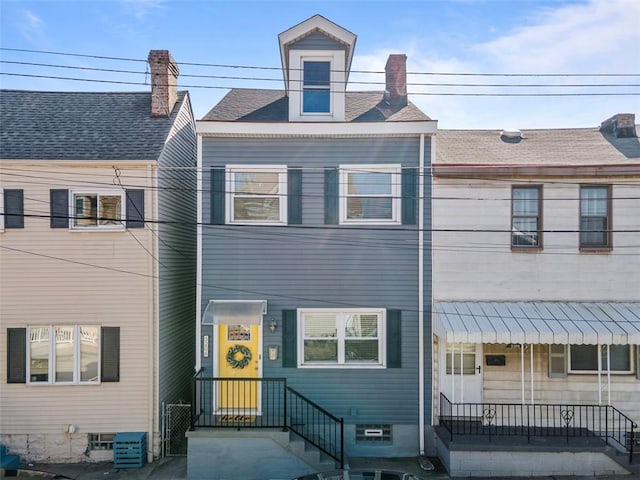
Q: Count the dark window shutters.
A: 11